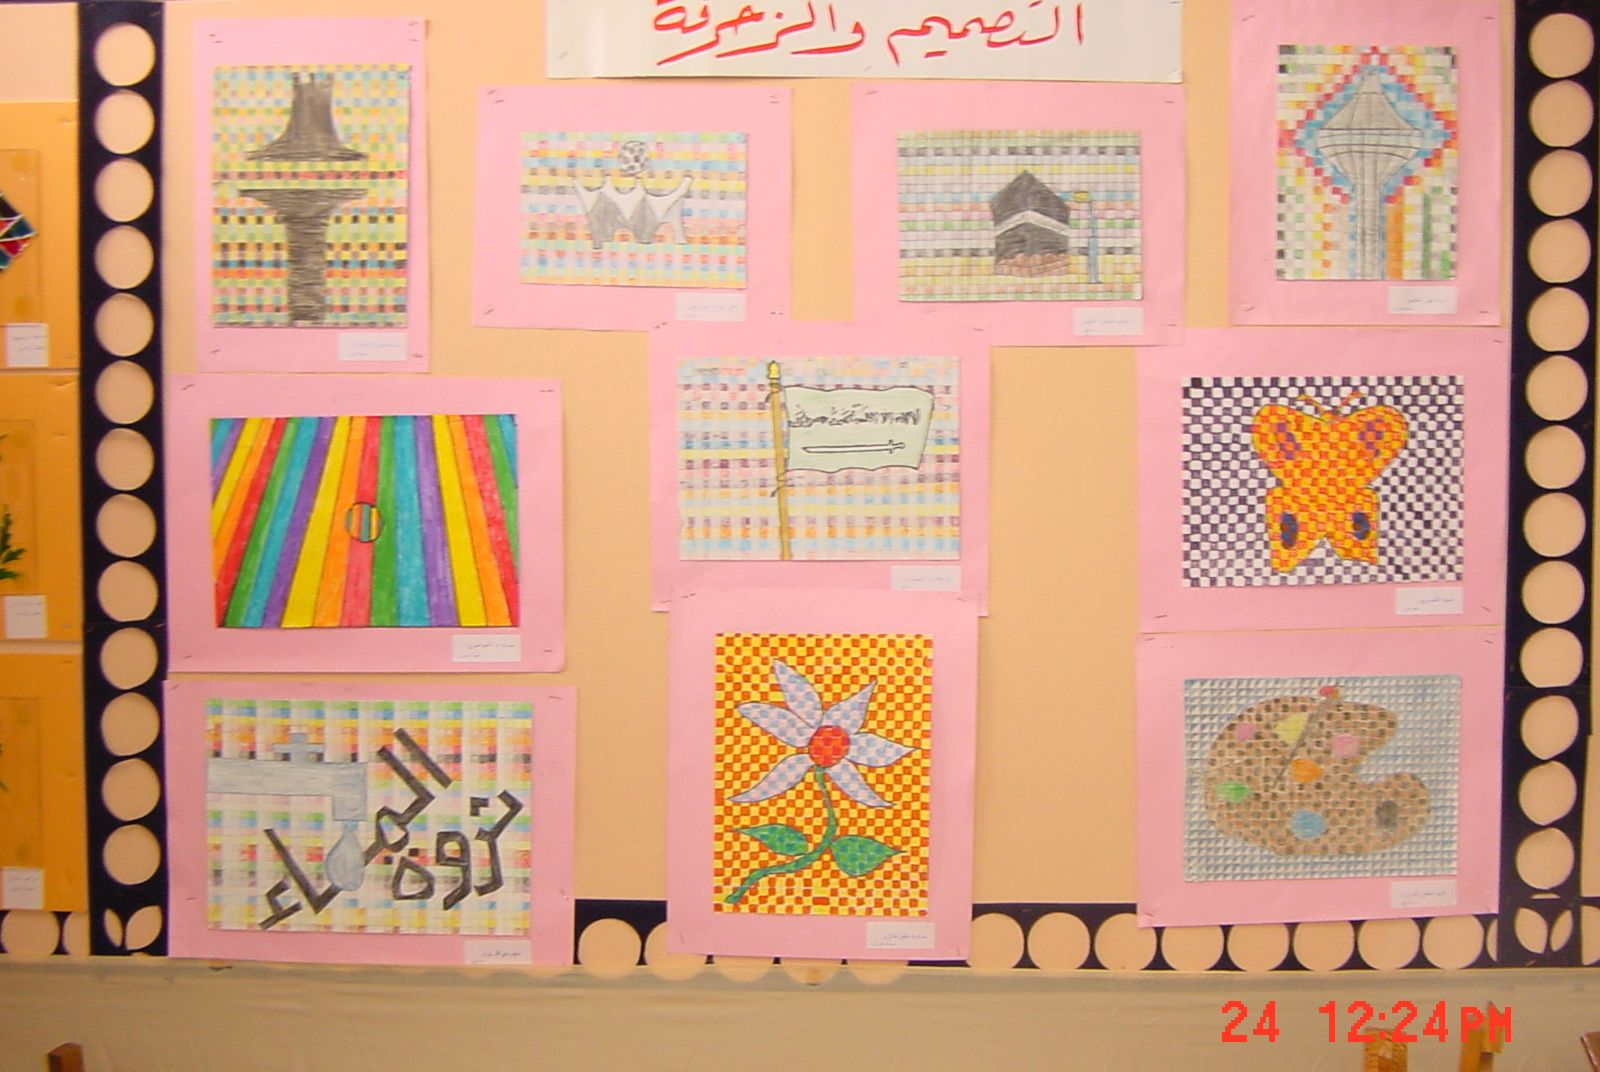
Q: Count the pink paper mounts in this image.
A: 10